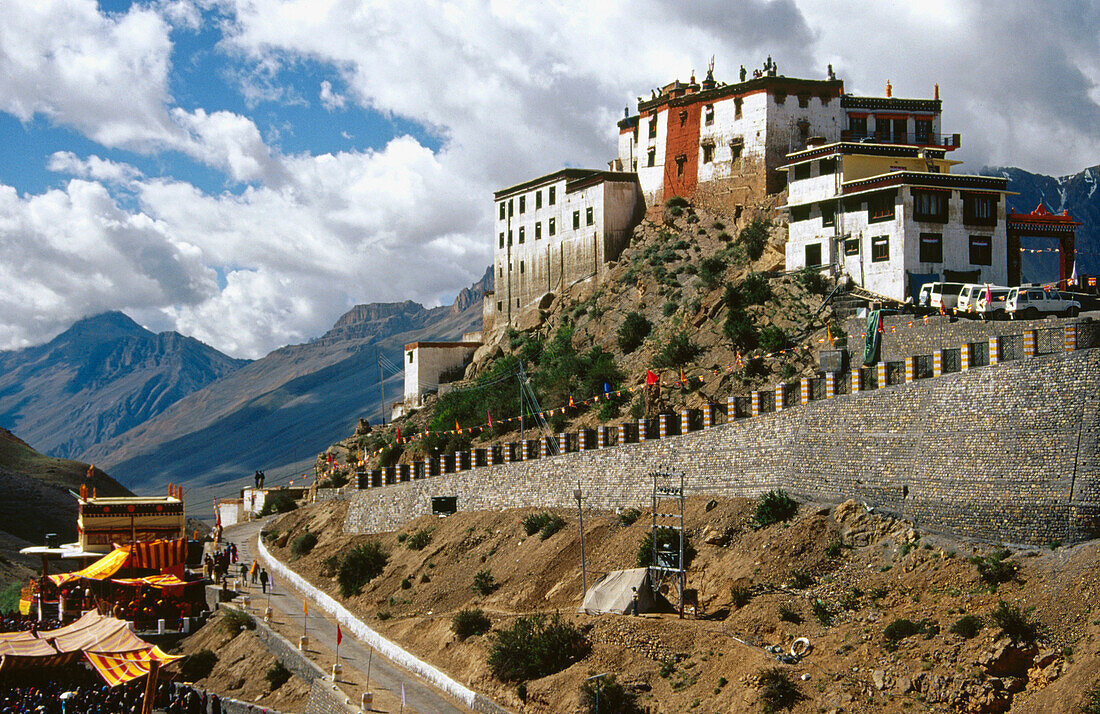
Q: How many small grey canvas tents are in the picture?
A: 1